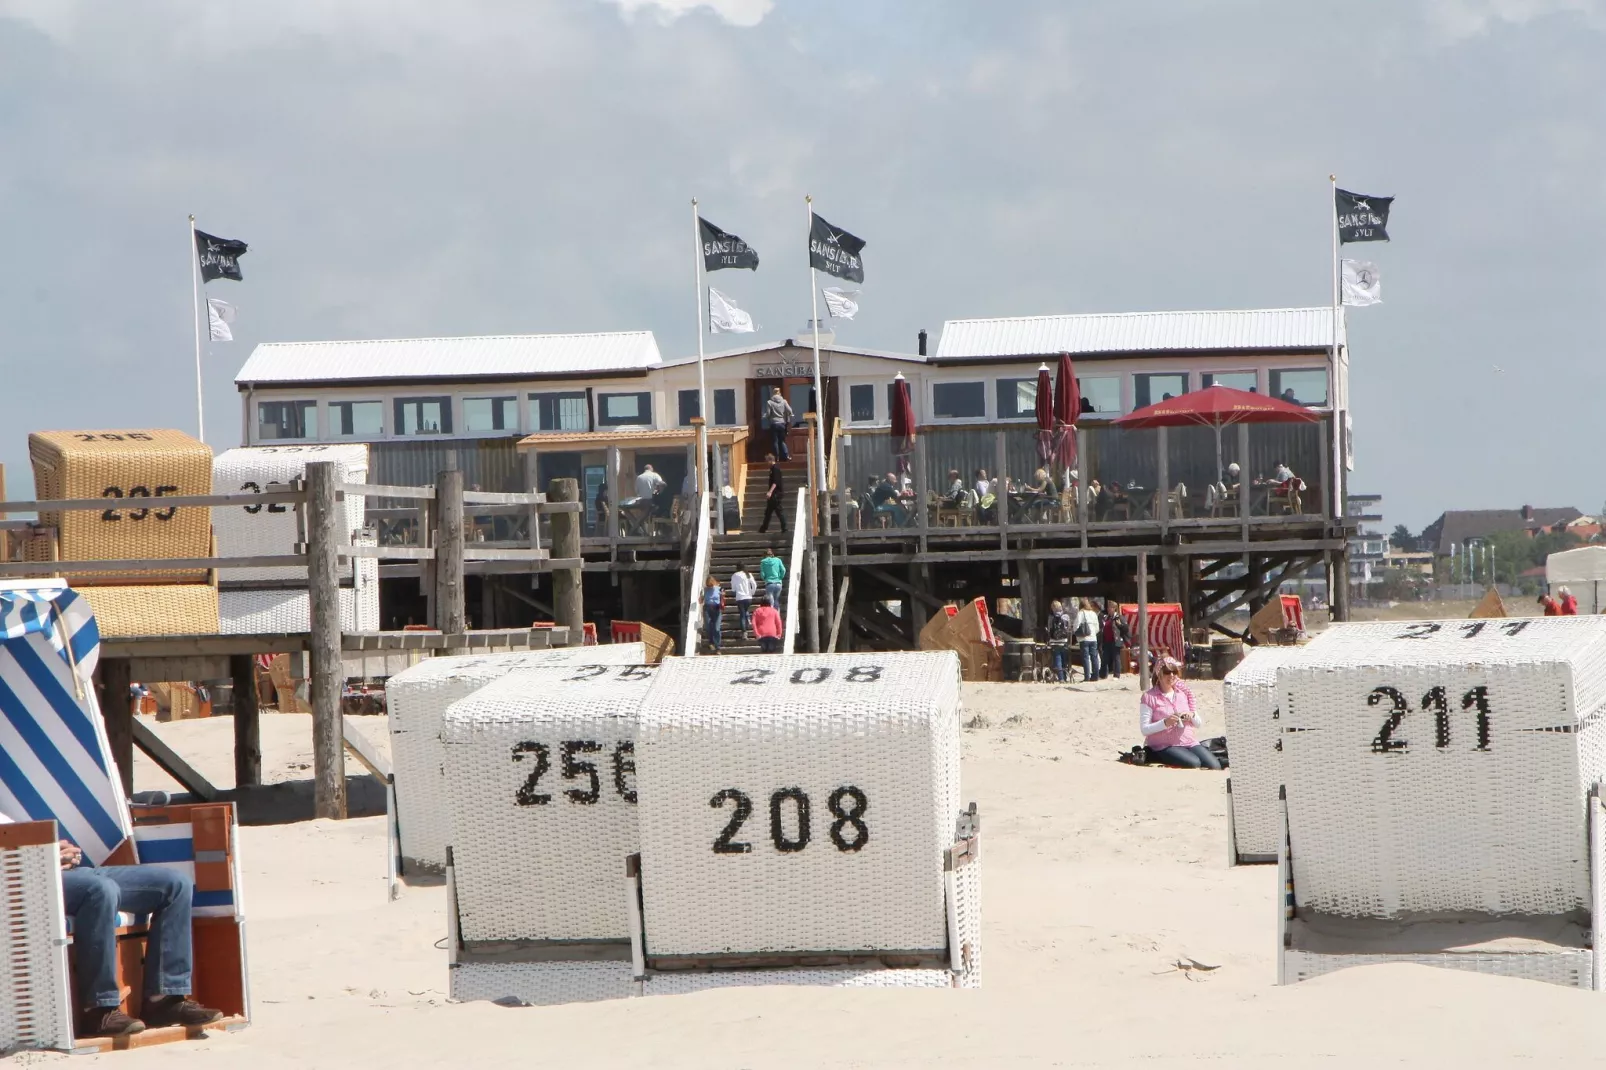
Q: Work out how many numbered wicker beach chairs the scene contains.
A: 7